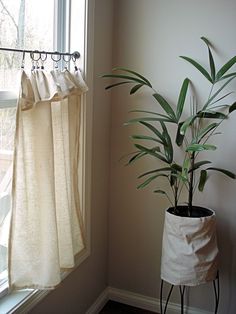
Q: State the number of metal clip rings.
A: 7